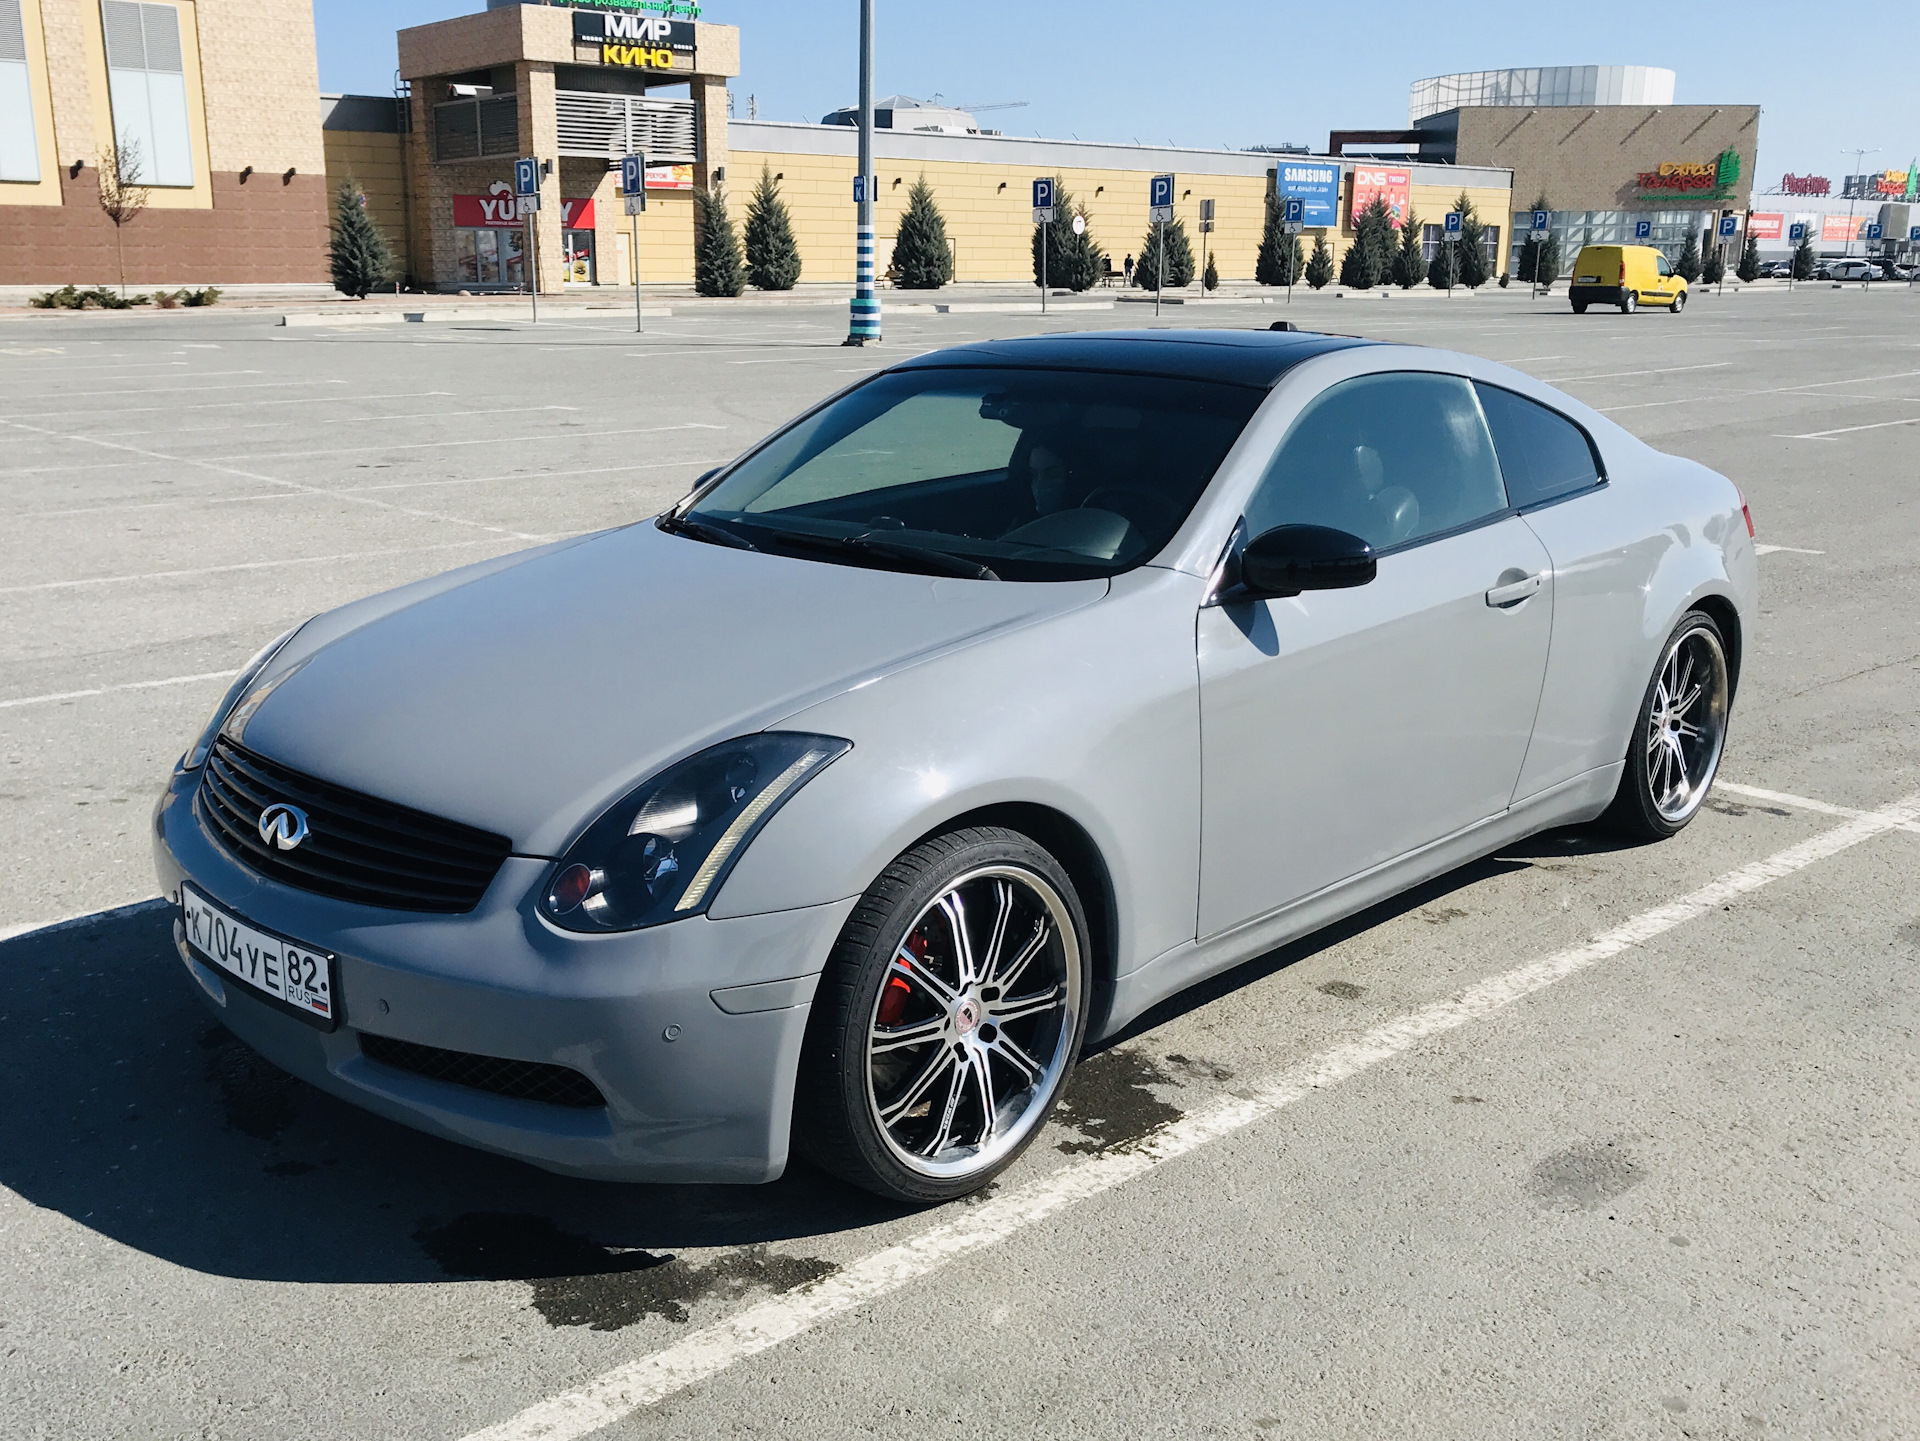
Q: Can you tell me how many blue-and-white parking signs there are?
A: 12